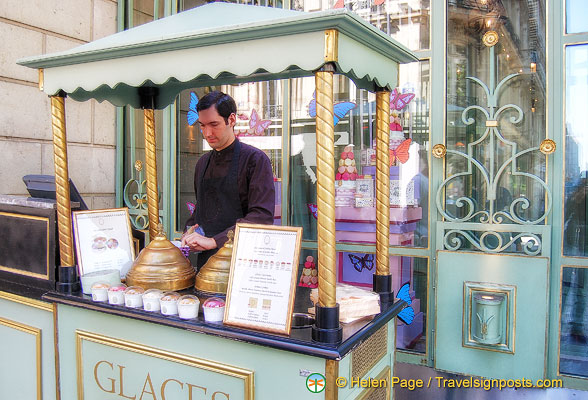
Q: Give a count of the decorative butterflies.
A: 9